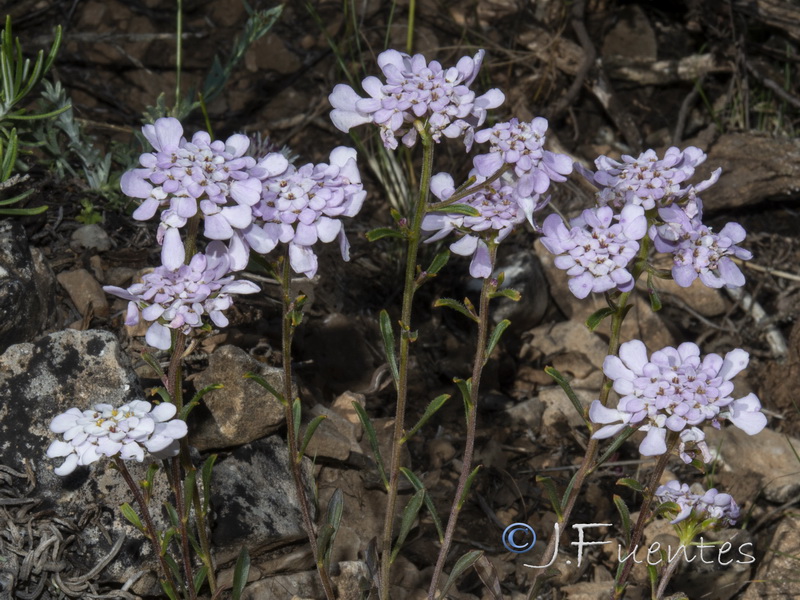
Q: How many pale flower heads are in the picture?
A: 12